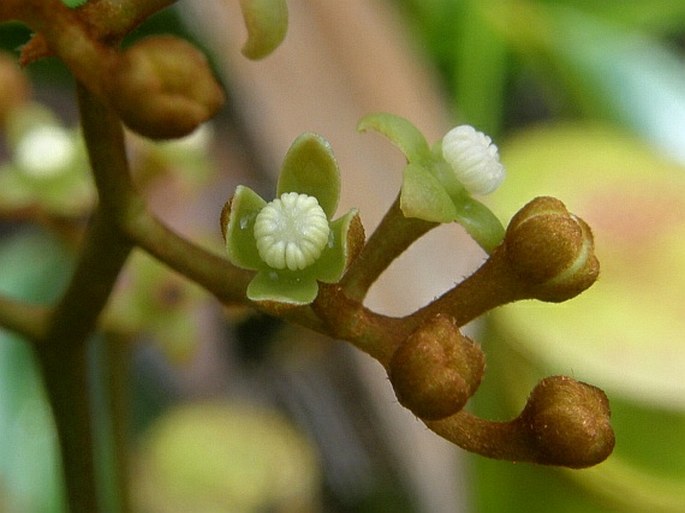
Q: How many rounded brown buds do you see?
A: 4